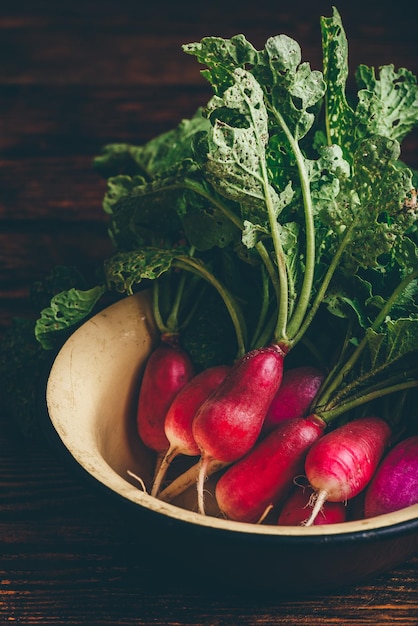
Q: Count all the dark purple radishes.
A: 2